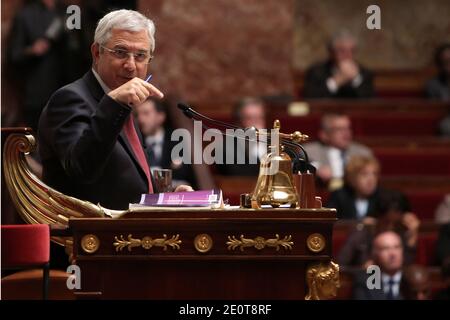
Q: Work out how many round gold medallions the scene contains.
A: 3